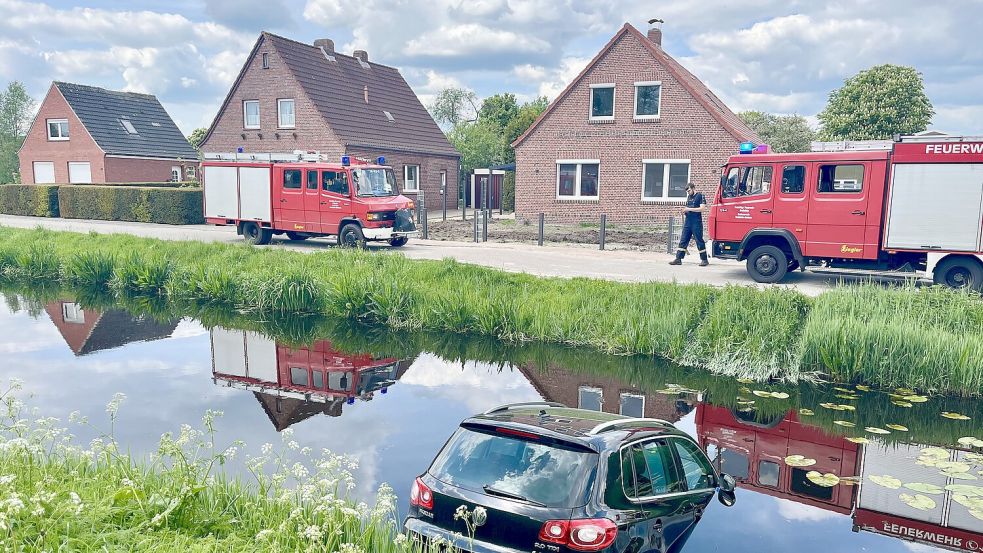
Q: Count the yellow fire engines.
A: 0